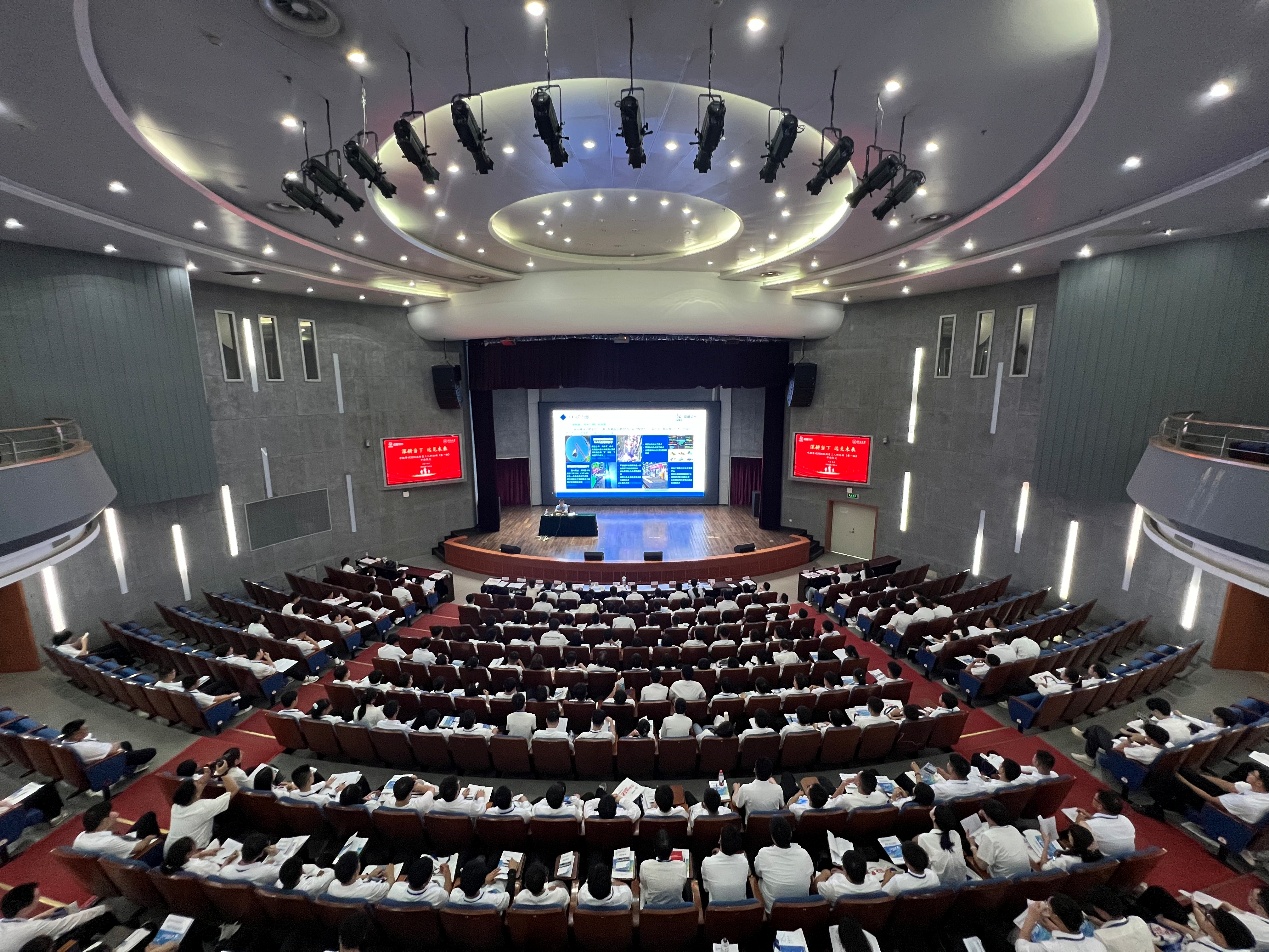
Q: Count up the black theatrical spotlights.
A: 12